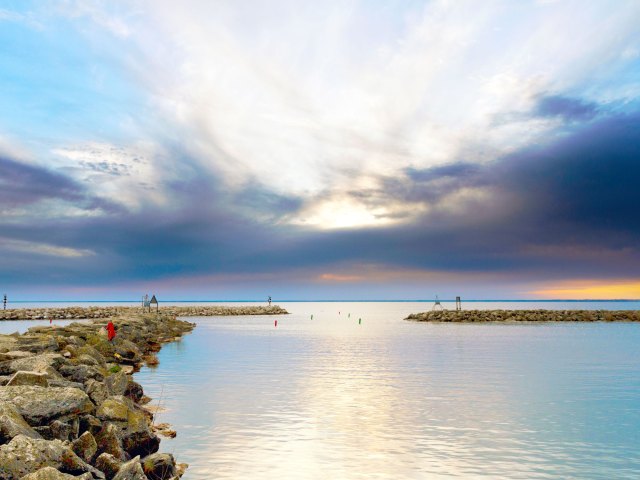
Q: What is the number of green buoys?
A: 3